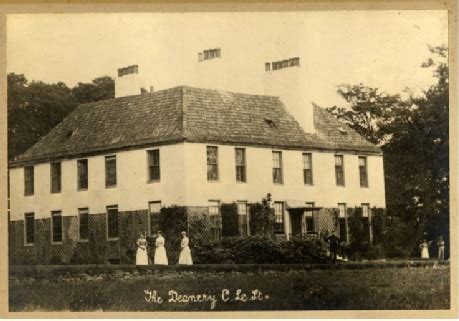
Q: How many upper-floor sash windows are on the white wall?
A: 11